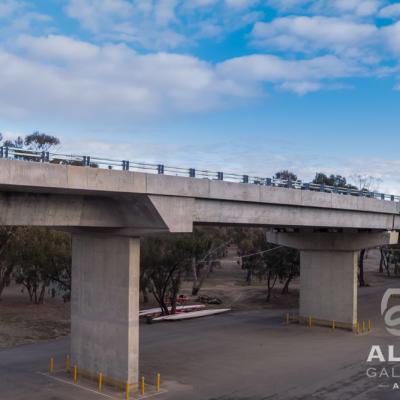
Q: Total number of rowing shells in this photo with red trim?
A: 2